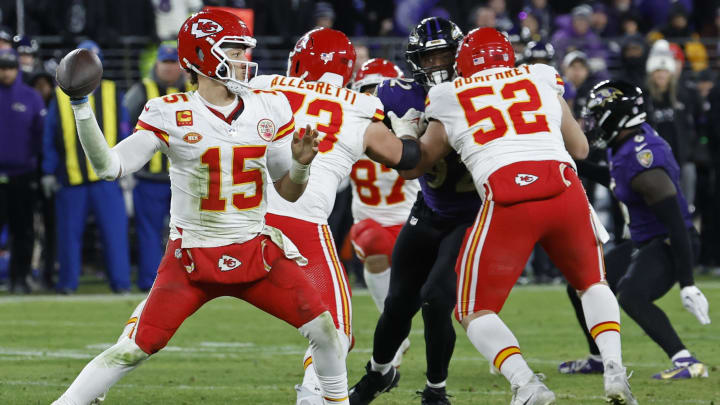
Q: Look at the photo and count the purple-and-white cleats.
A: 2